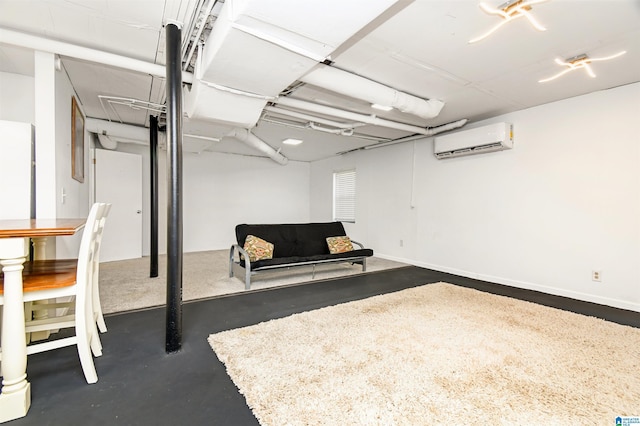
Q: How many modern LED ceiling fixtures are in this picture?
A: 2